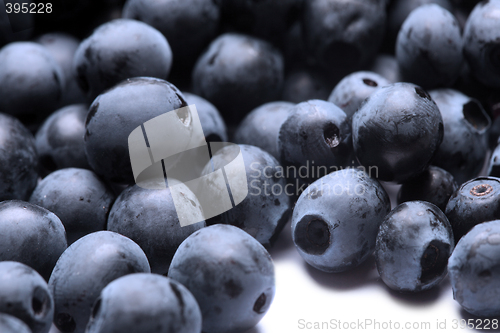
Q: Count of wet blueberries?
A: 0